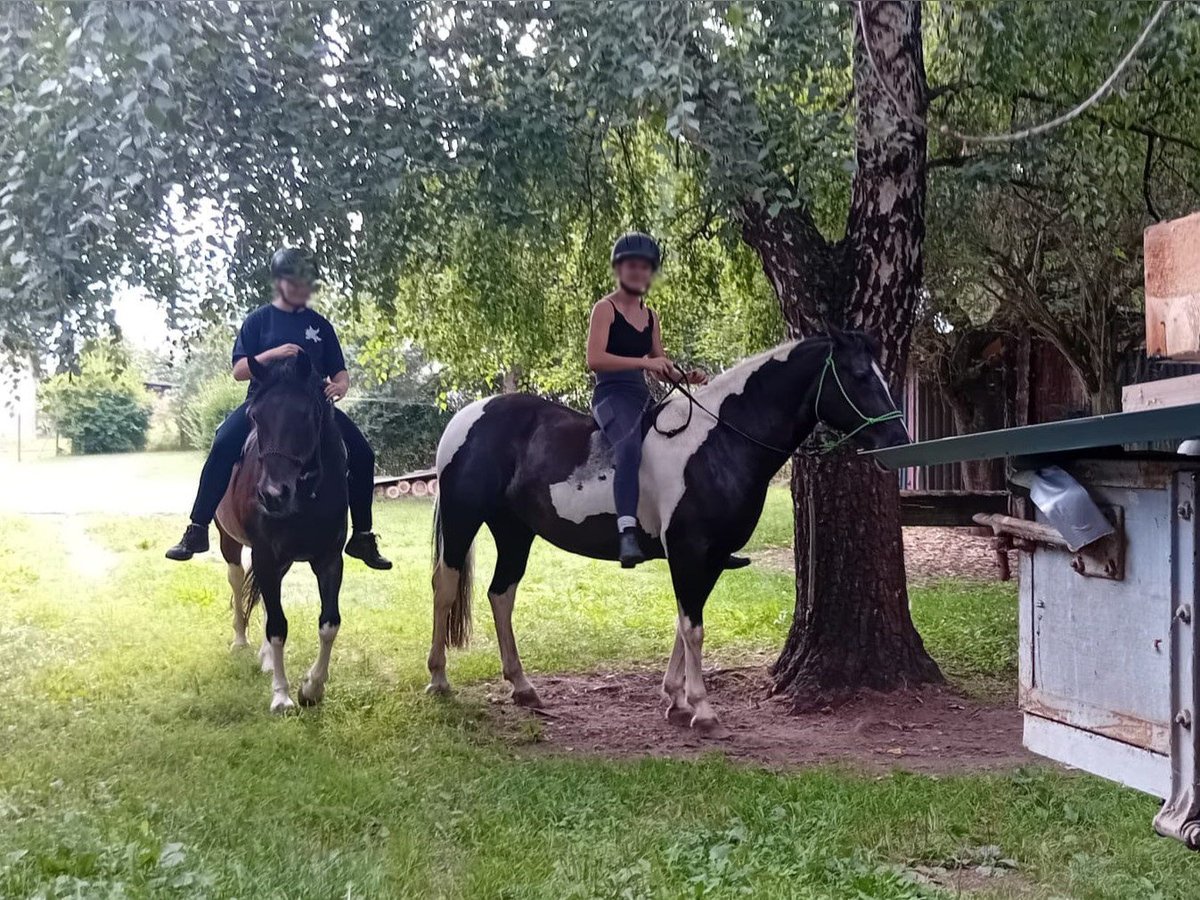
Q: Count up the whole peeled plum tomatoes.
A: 0